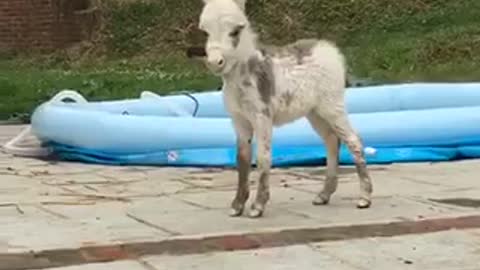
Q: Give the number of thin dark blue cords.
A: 1